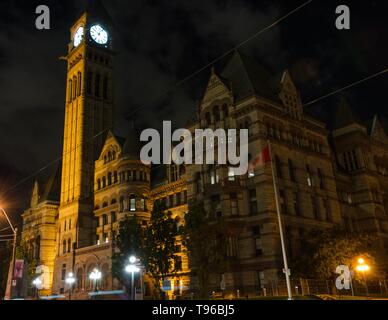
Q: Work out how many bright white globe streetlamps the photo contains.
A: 4